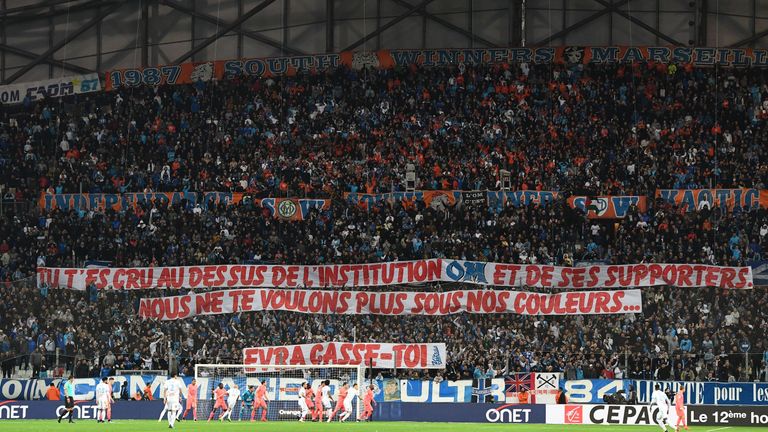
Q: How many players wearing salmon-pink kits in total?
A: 9